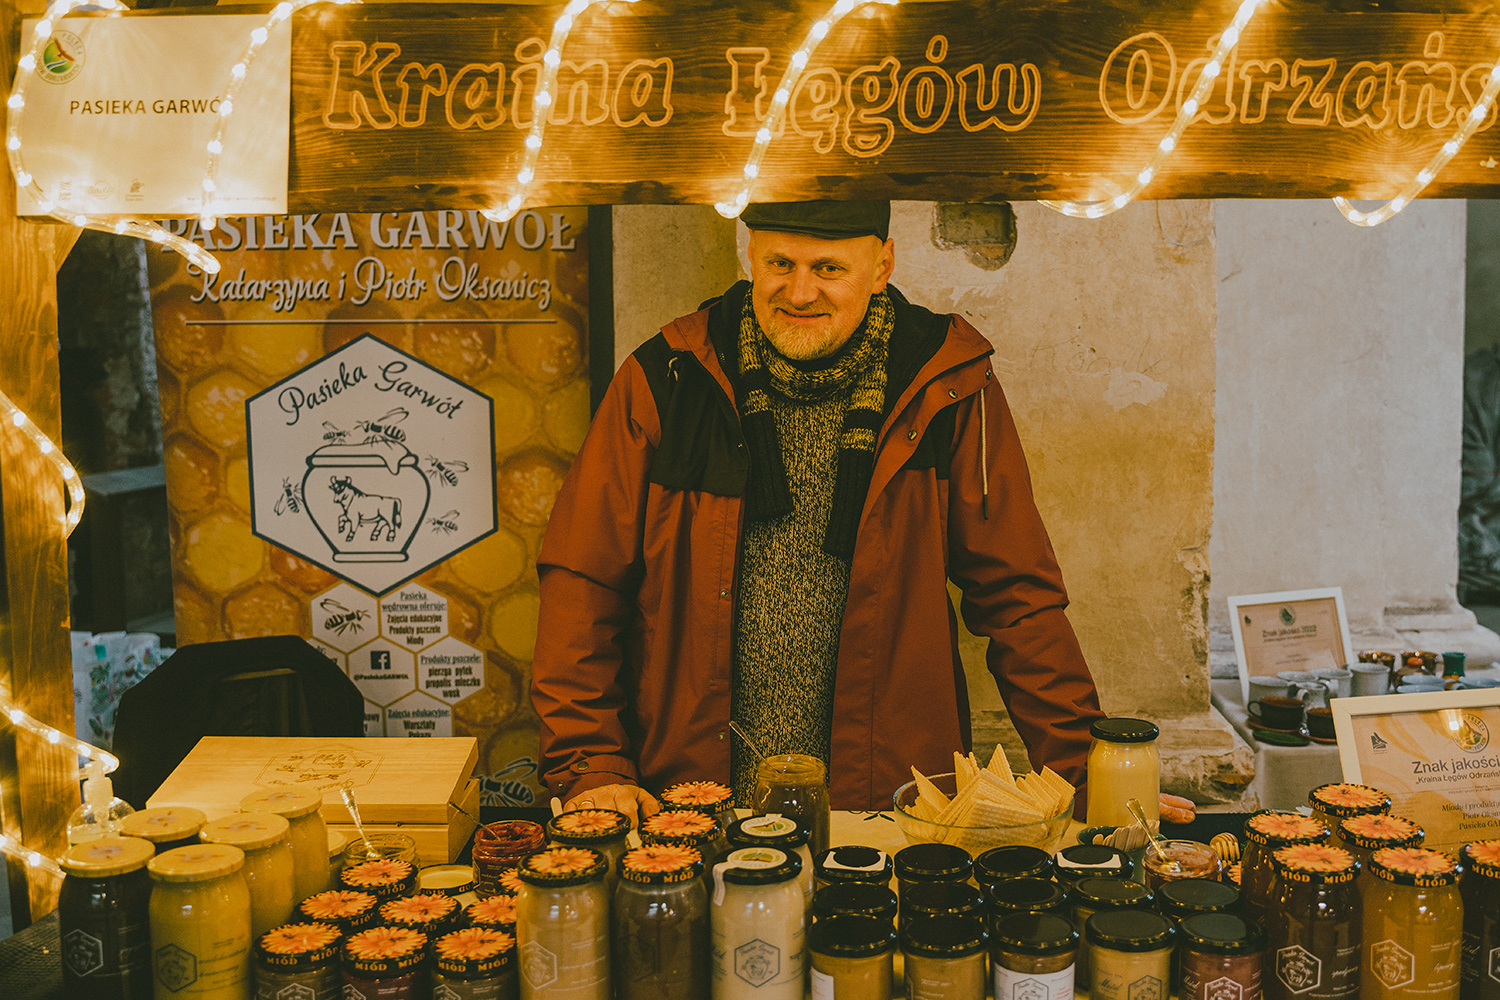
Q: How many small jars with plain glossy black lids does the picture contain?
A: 14